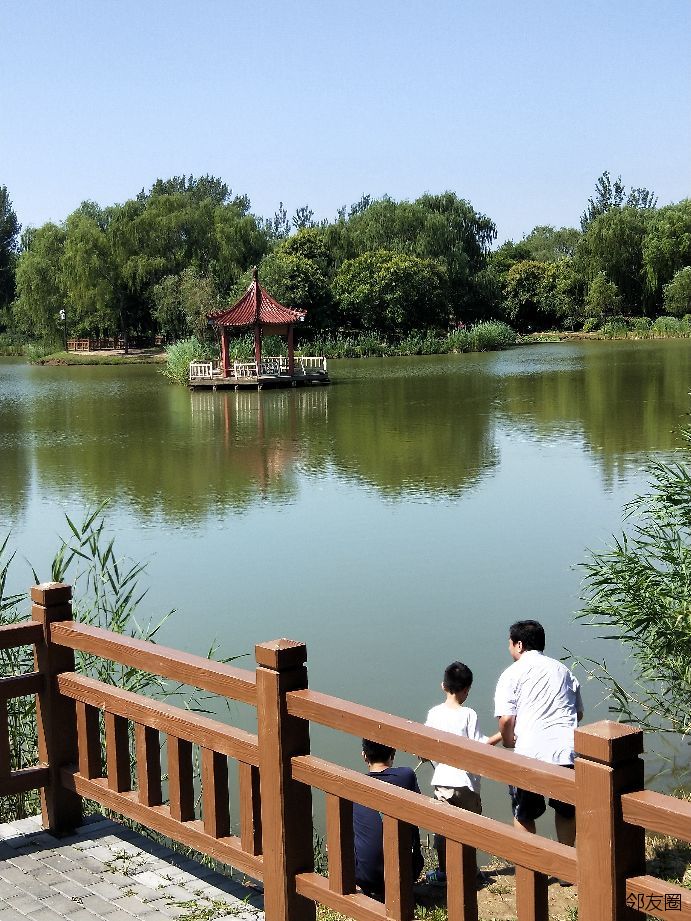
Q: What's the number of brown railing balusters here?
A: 11